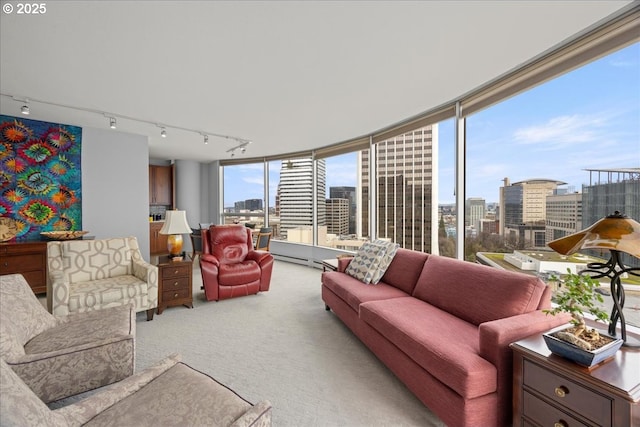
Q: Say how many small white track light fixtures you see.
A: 6